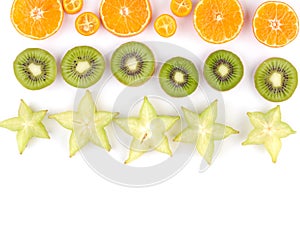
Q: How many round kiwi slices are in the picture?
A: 6